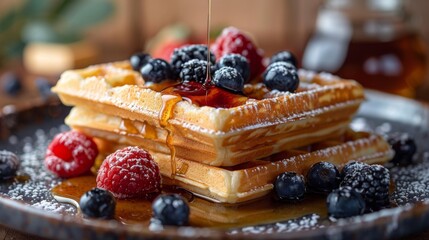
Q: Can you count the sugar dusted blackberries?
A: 3